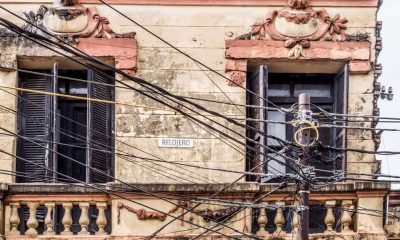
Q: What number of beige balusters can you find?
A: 11